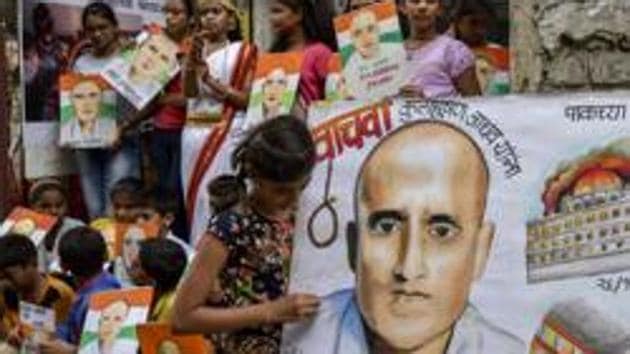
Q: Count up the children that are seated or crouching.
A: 6